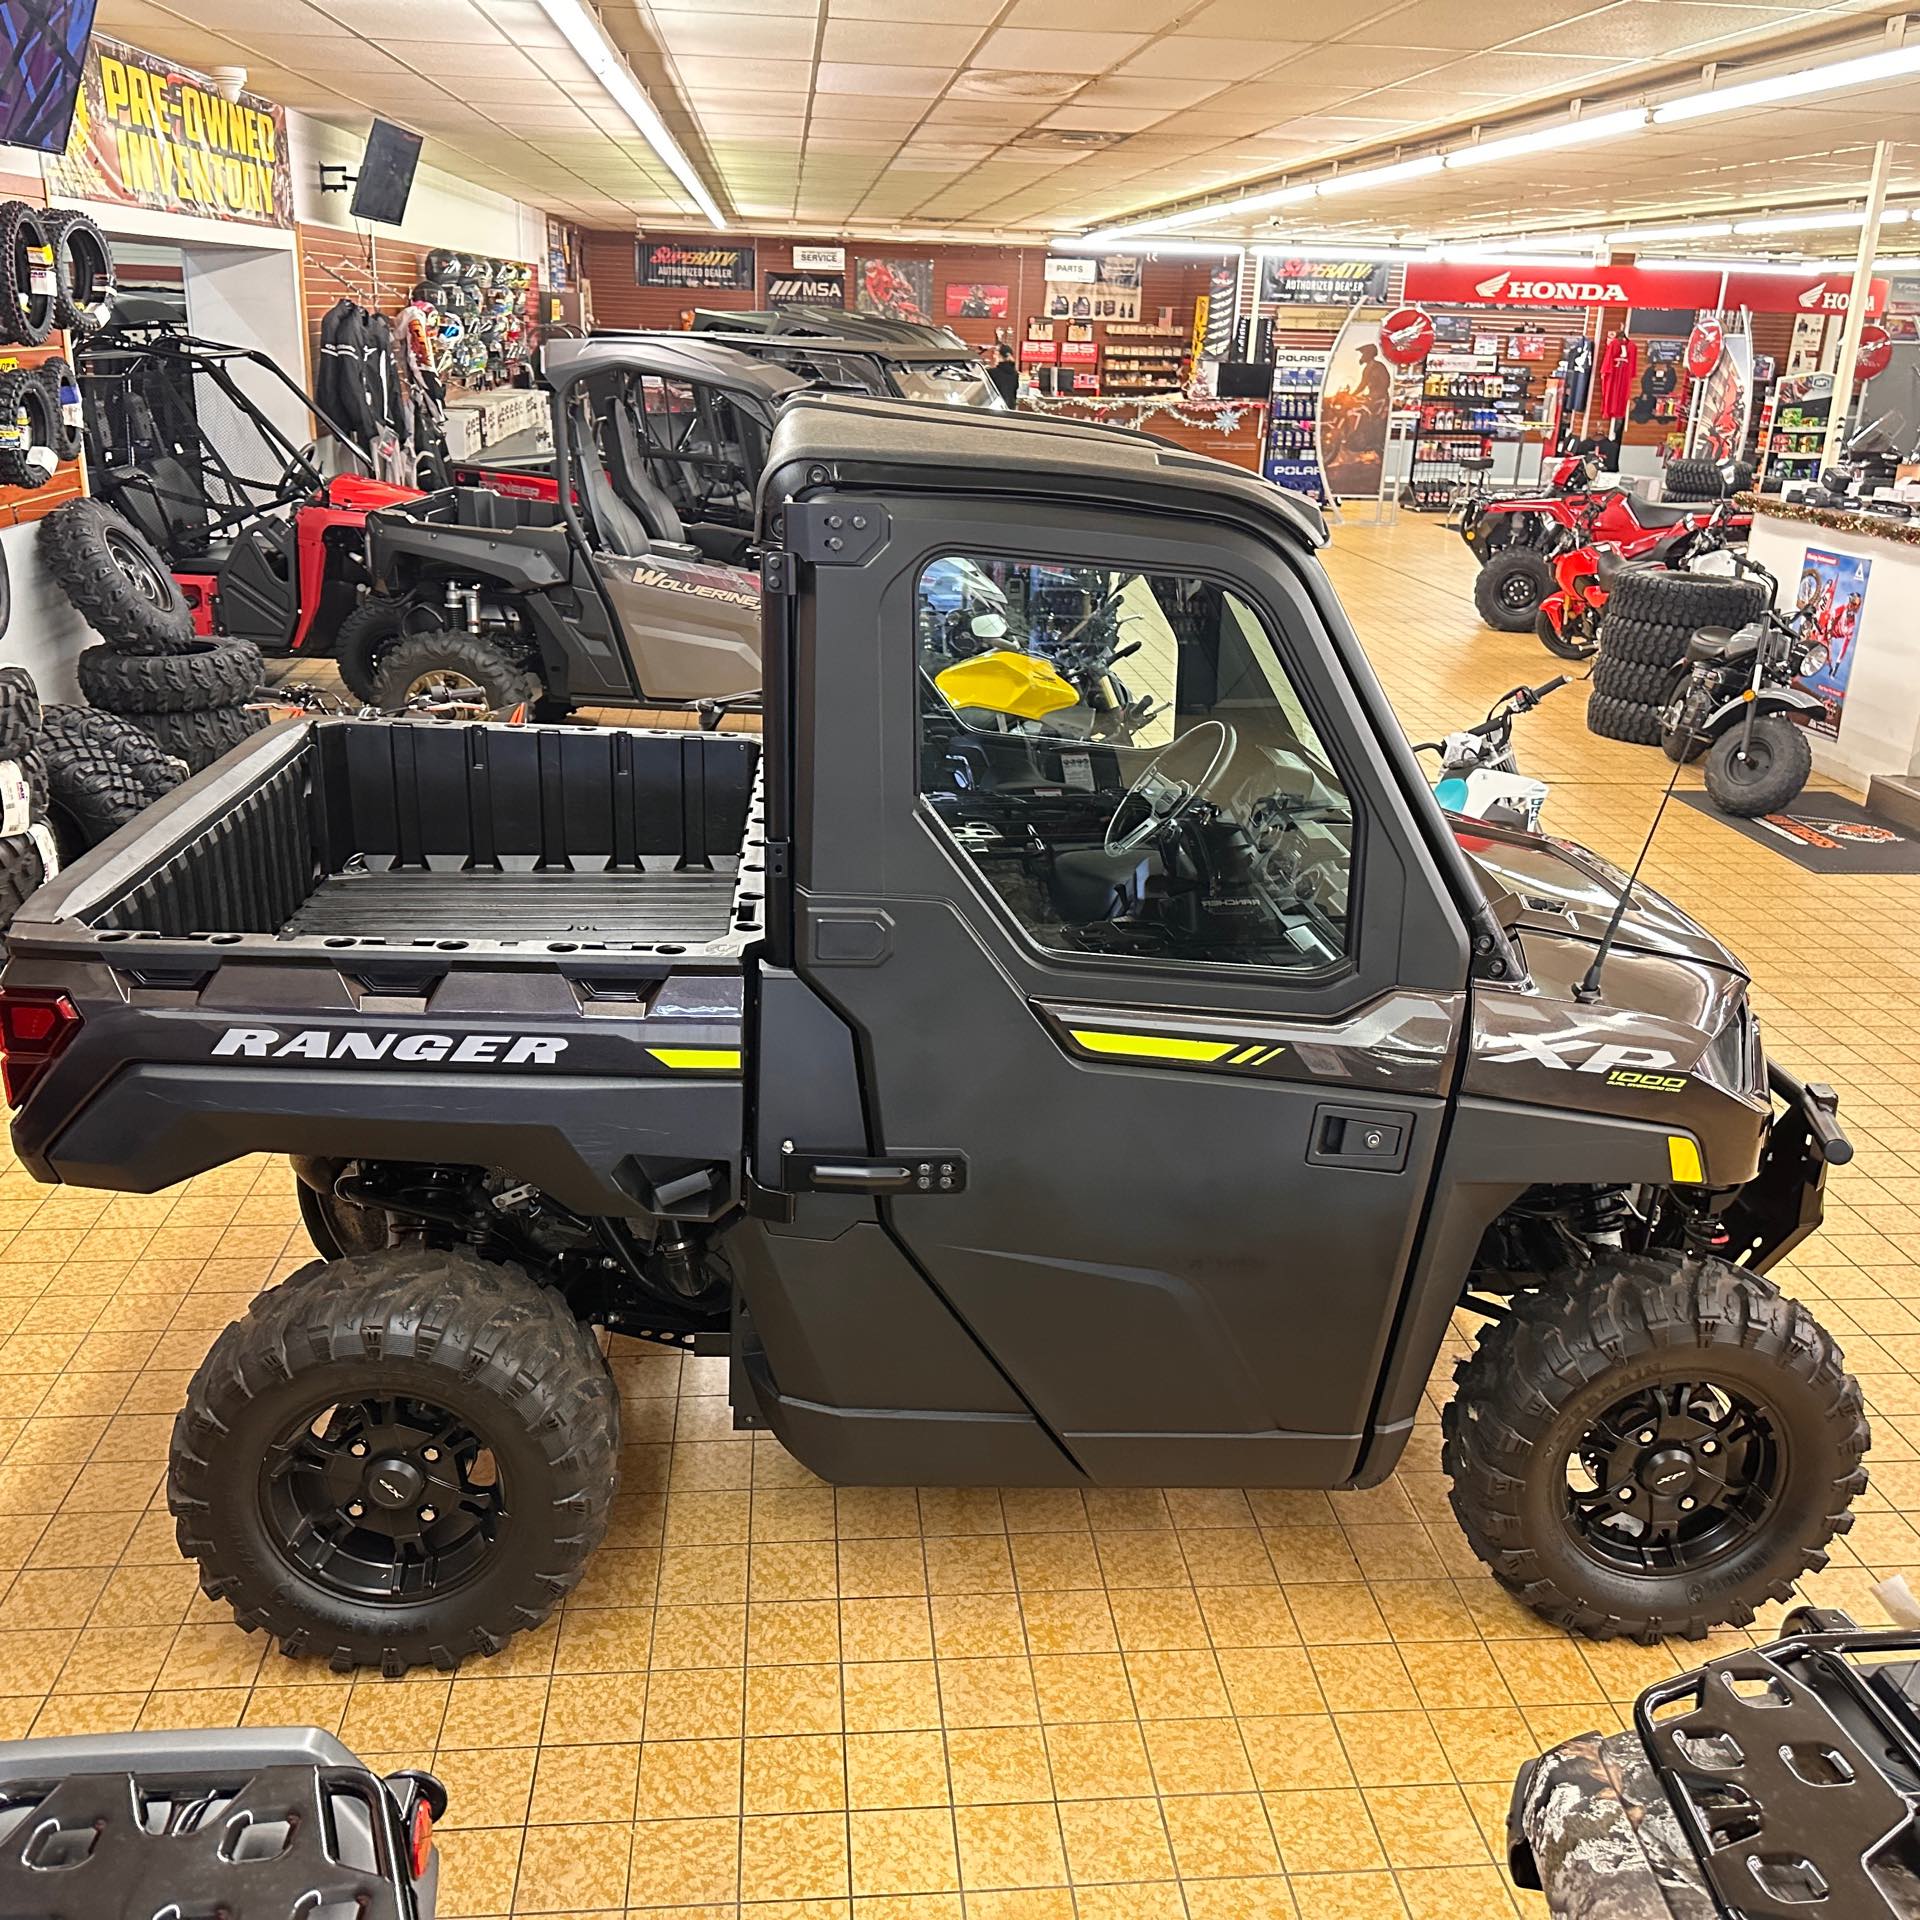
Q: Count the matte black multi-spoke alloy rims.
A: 2